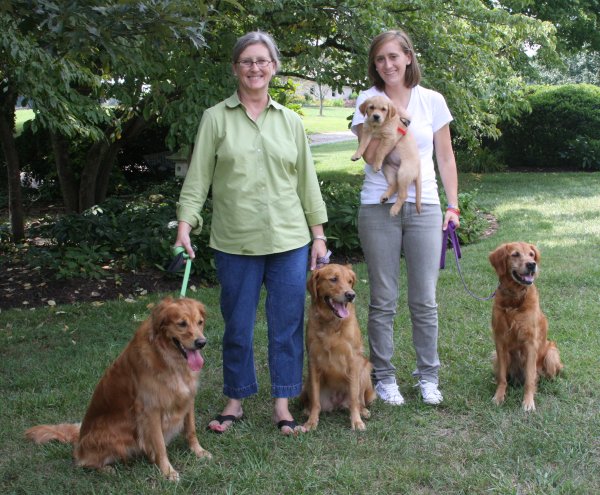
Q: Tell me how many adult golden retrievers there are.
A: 3